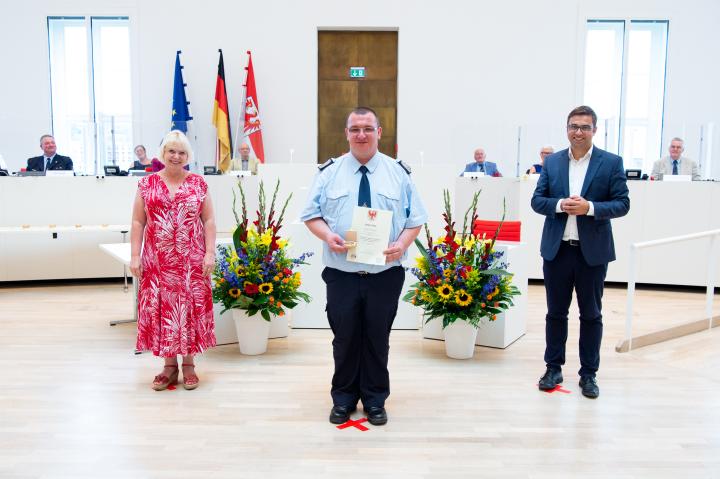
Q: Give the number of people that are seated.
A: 6